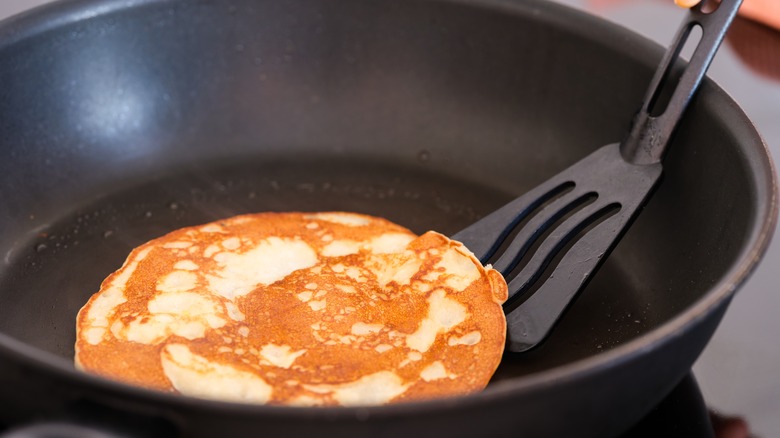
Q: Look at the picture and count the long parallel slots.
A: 3